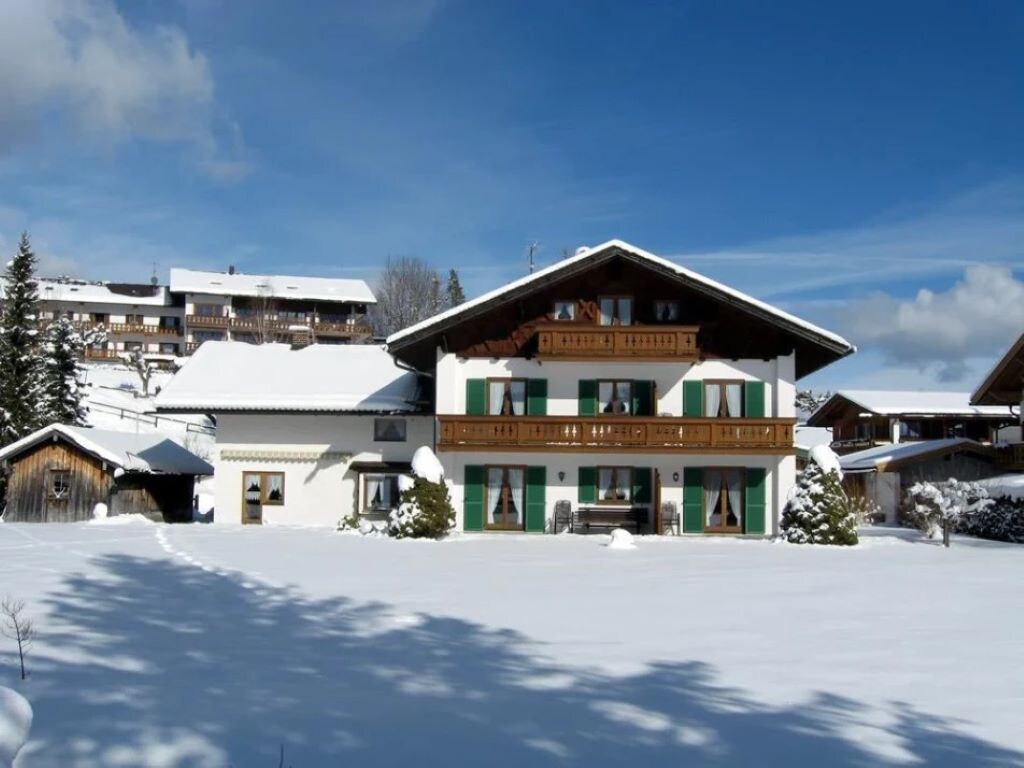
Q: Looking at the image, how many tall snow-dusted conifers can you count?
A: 2